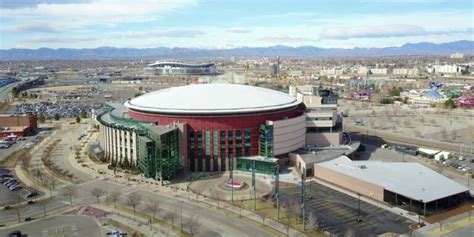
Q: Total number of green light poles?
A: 4